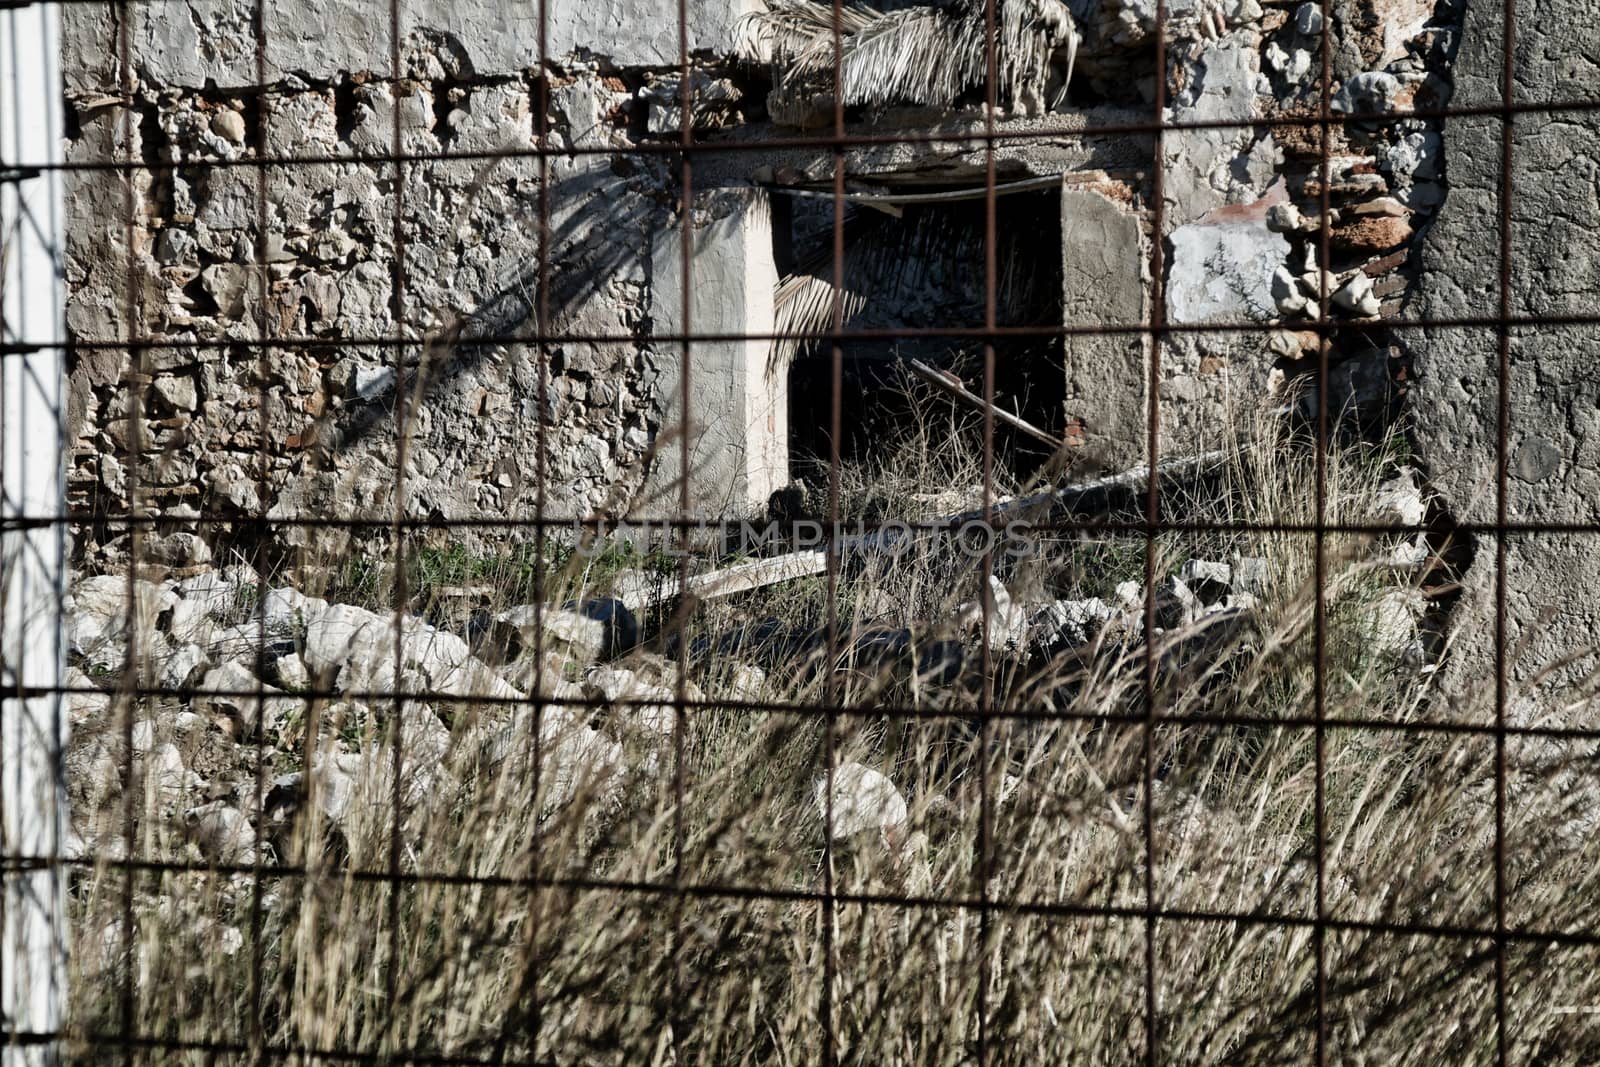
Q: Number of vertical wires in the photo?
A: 10